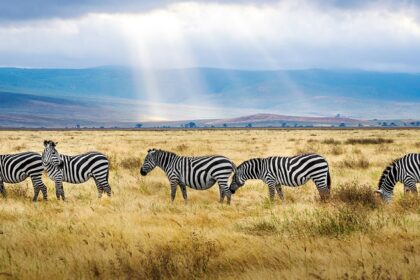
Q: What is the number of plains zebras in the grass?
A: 5